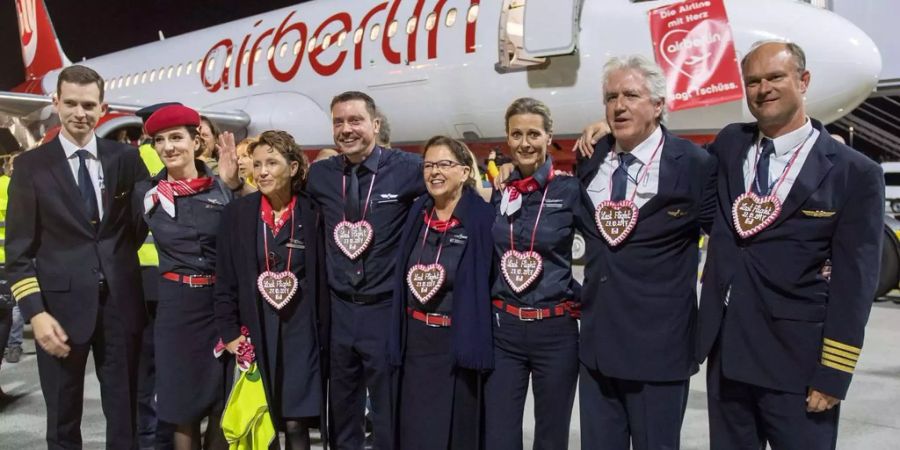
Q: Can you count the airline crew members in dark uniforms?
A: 8